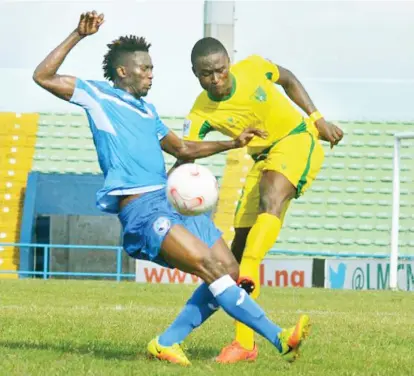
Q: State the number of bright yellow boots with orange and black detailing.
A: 2